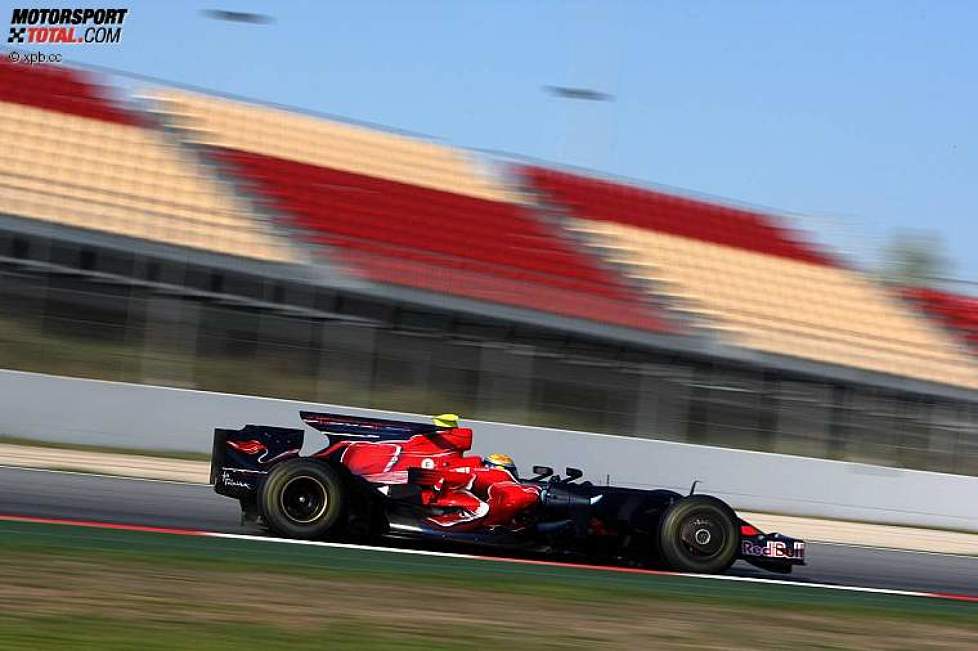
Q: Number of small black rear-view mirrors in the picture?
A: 2